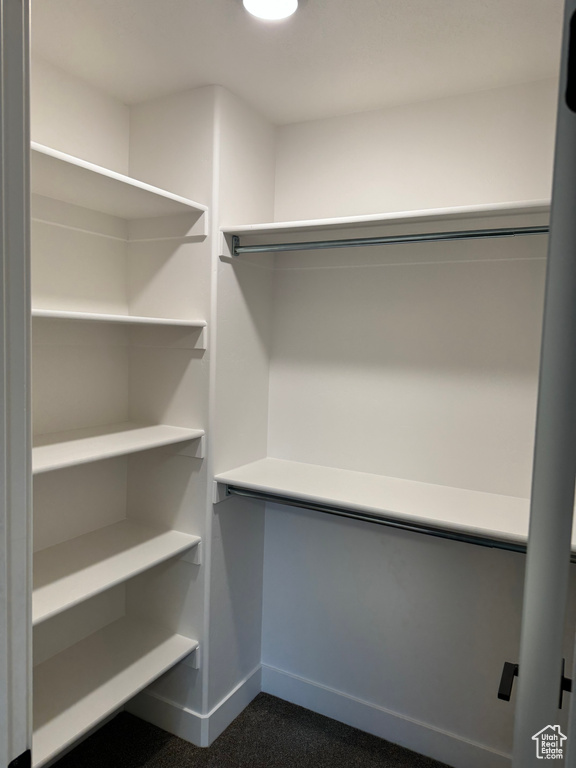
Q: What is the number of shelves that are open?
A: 7